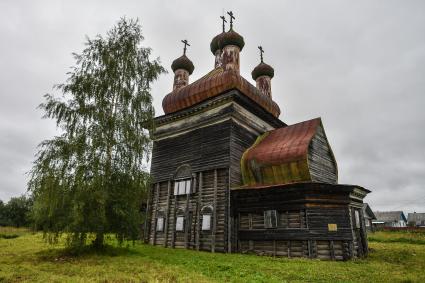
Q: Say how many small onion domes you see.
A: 4